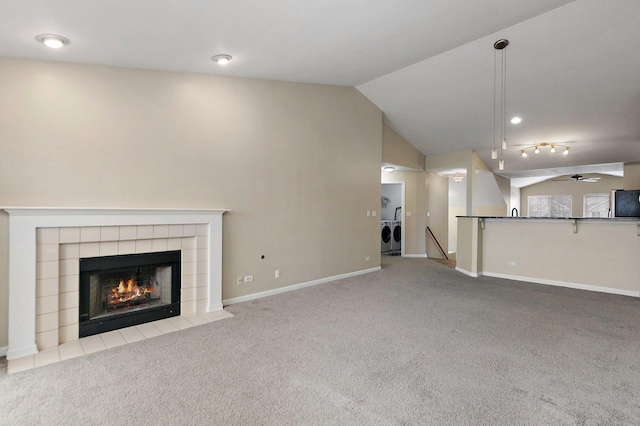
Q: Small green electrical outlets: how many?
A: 0